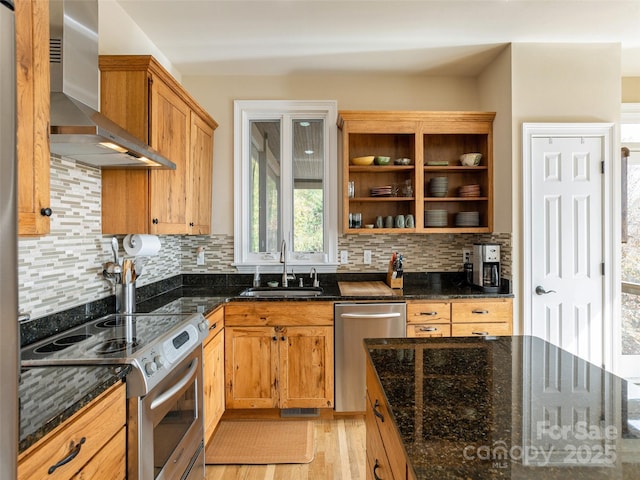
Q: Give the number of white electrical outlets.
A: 4